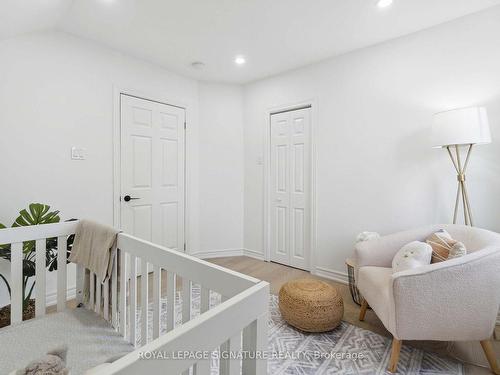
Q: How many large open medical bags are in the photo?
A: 0